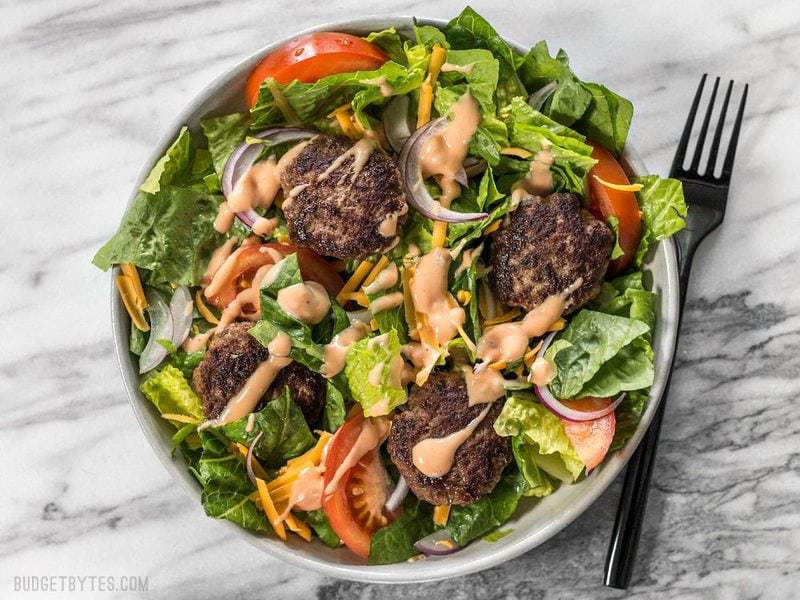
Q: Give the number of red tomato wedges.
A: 5